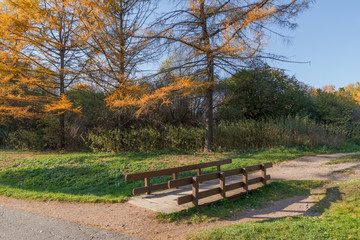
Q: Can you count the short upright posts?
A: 8